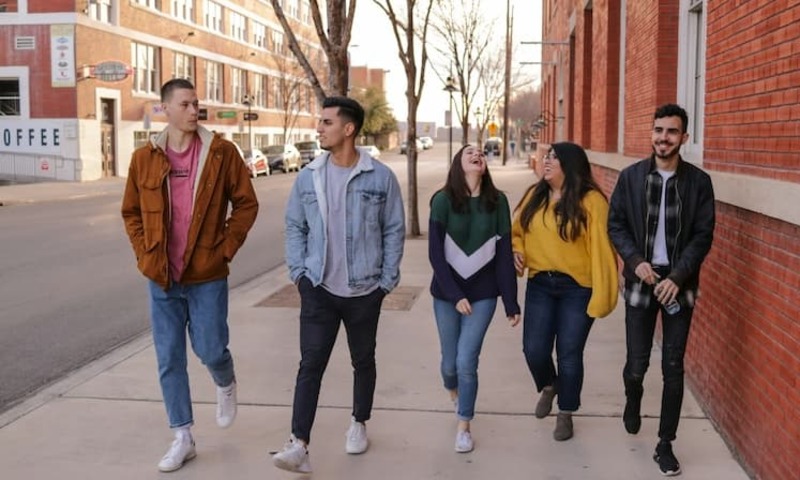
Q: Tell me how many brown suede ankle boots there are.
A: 2